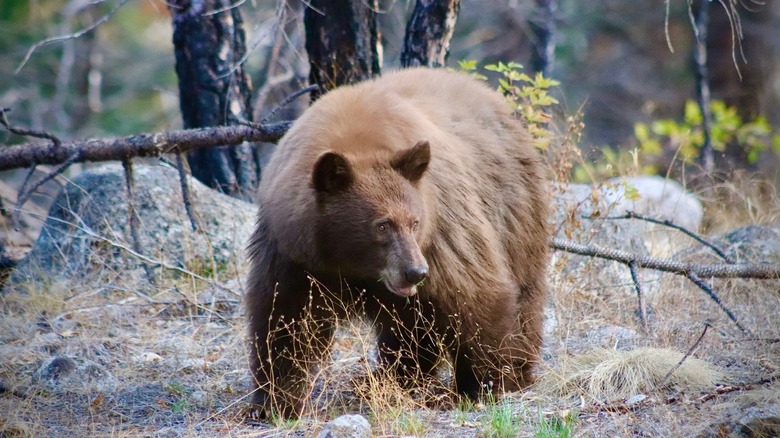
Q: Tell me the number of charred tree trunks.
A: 3